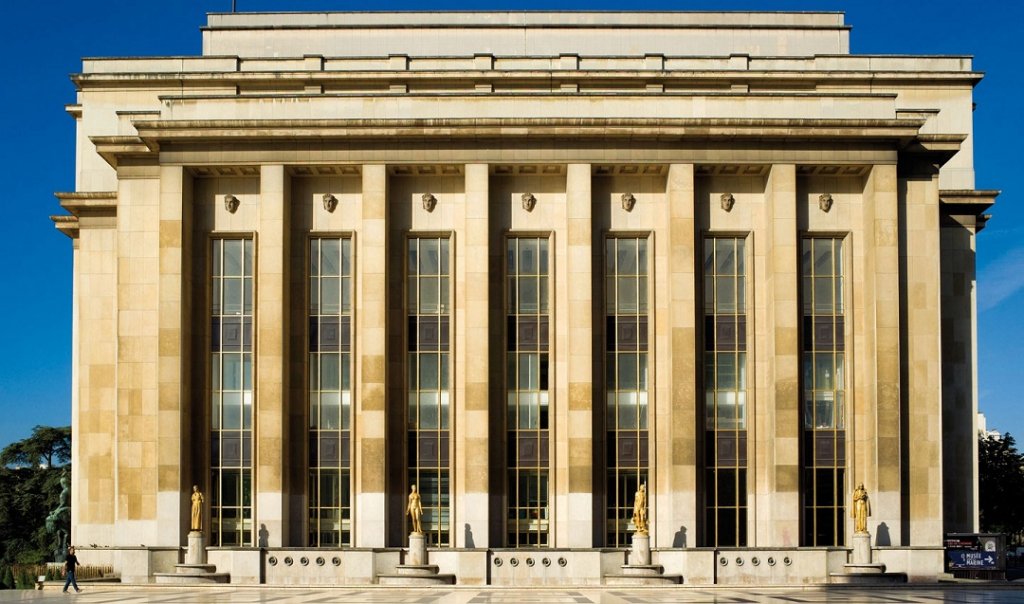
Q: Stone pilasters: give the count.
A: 8